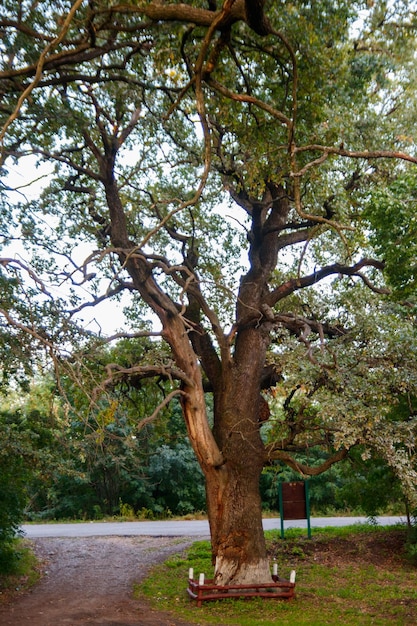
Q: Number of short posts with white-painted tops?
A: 4